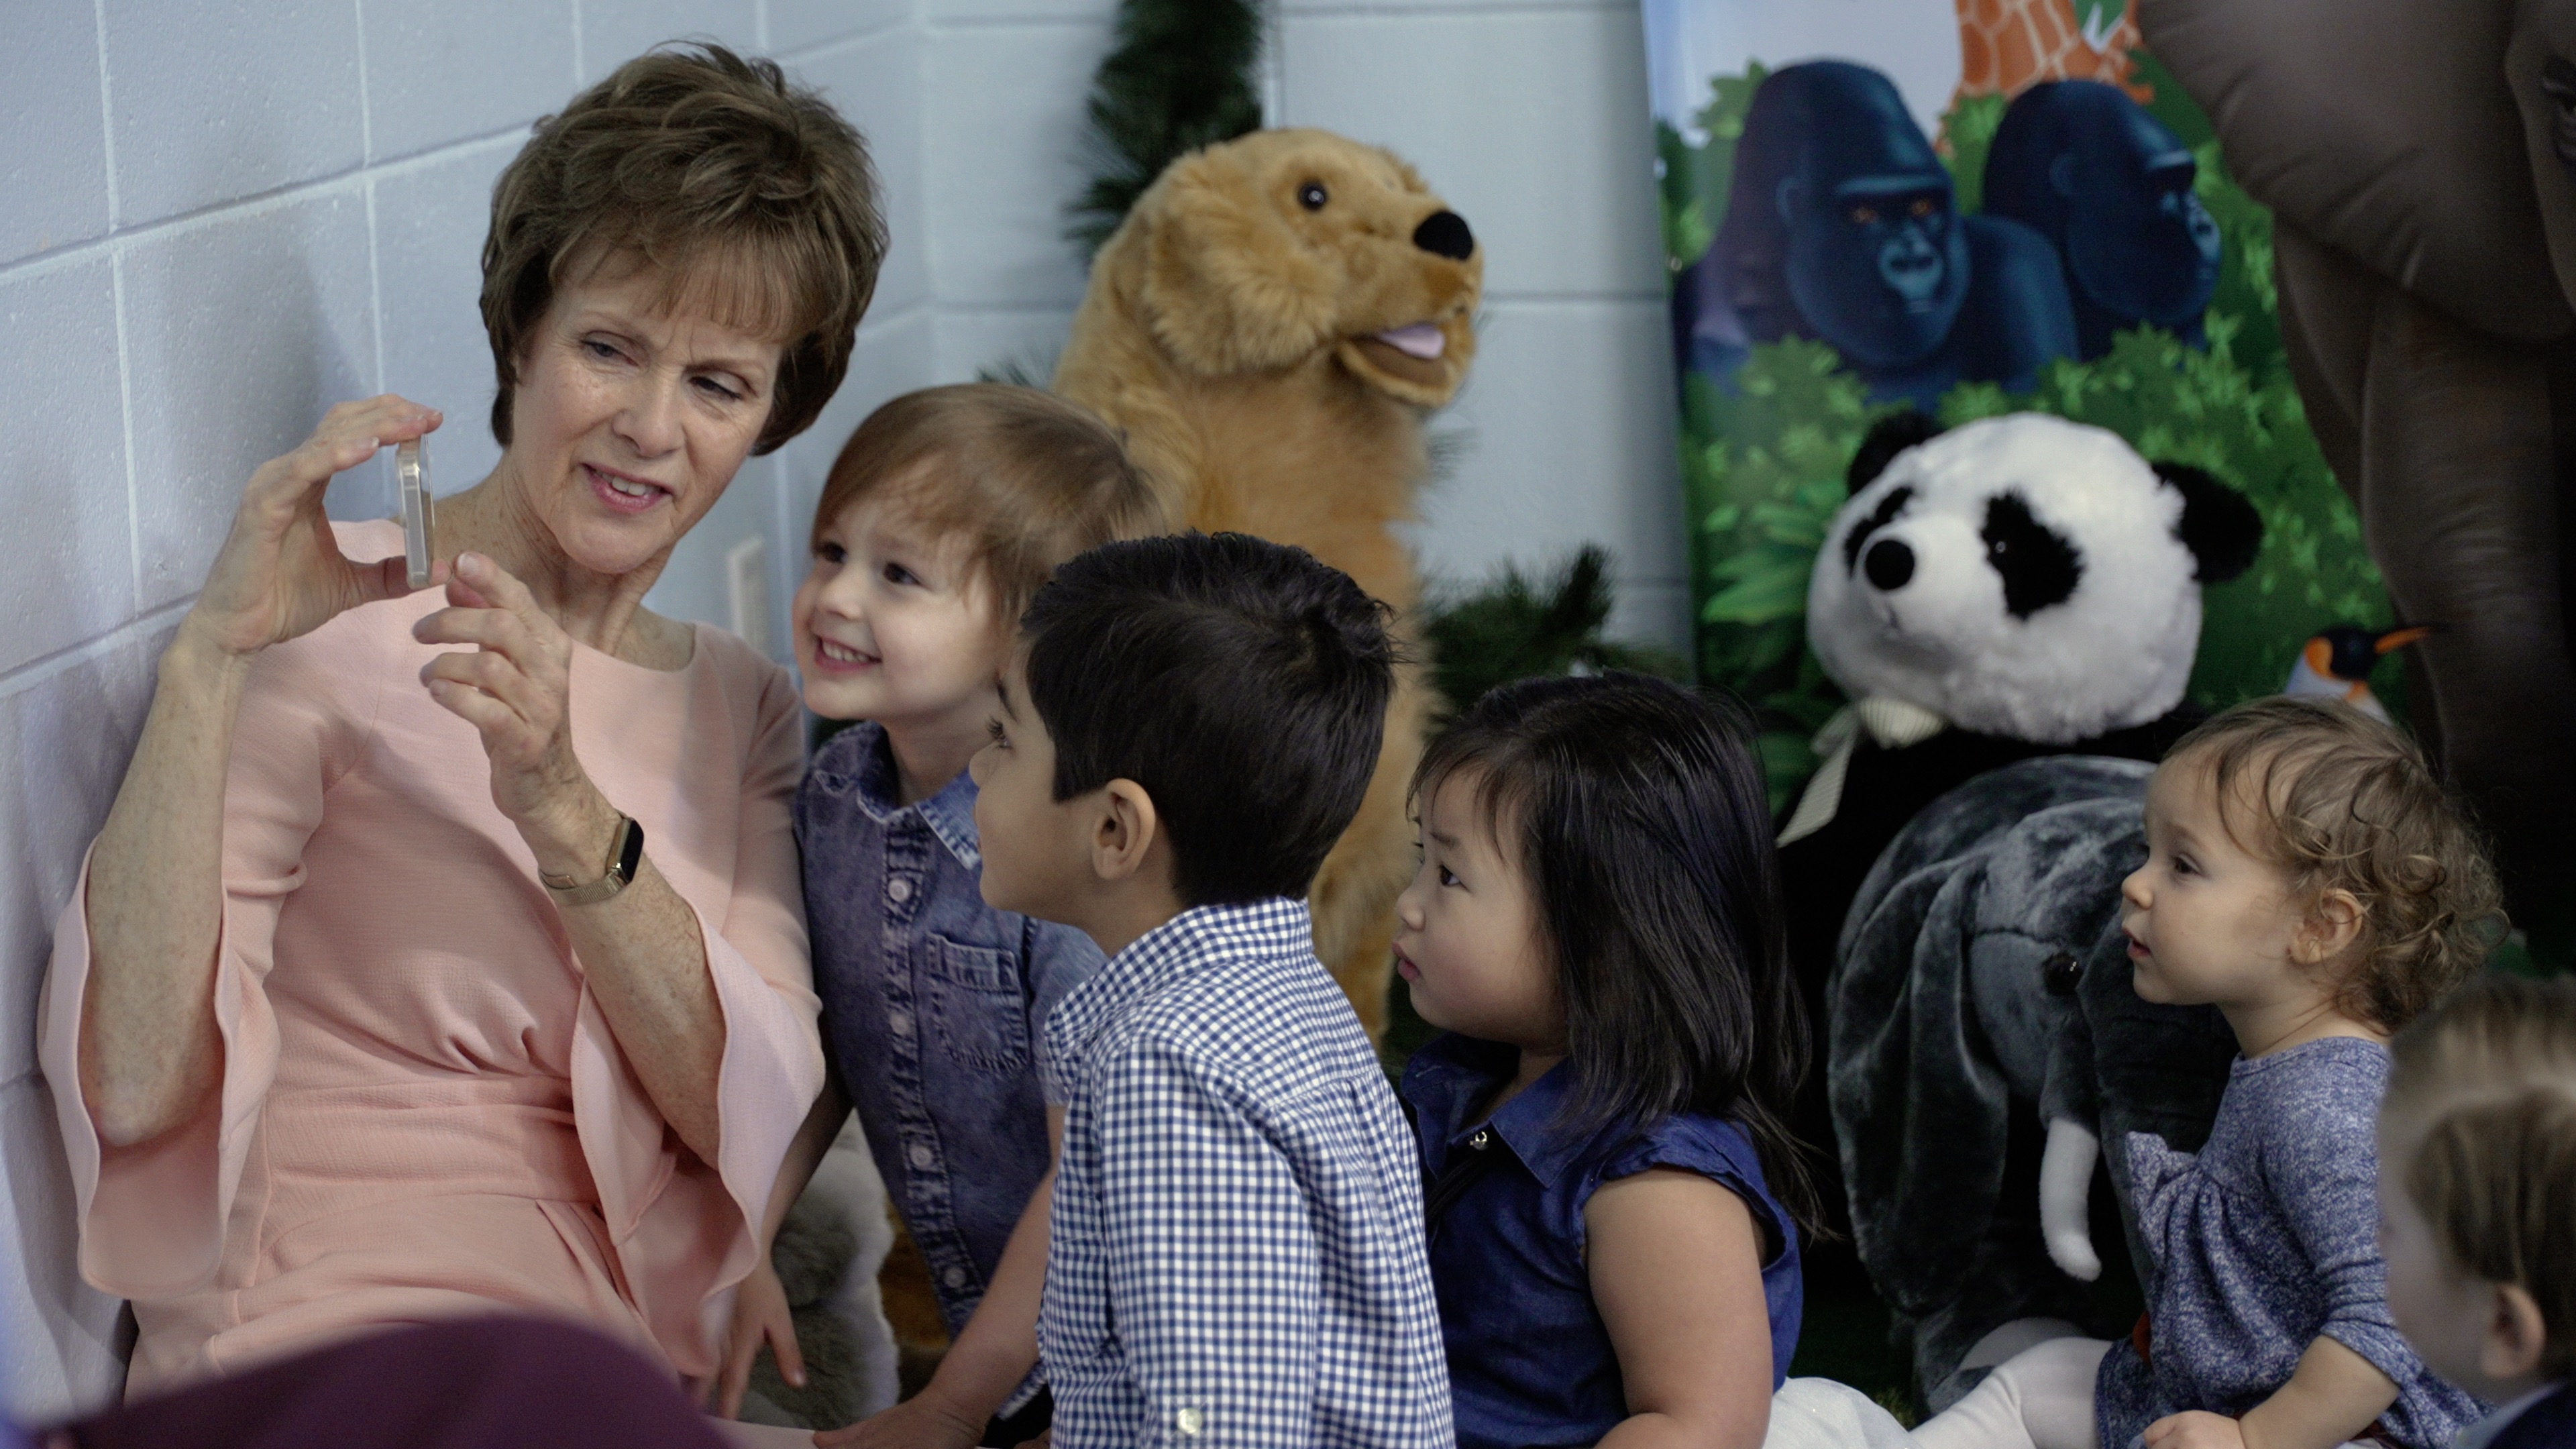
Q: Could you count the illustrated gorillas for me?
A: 2